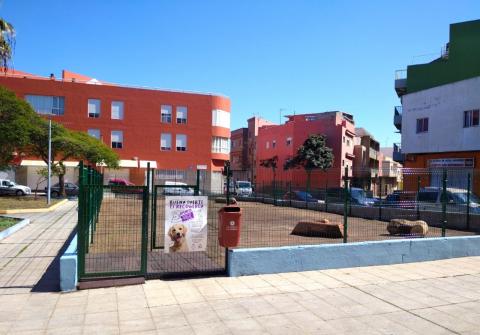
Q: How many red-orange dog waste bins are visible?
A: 1